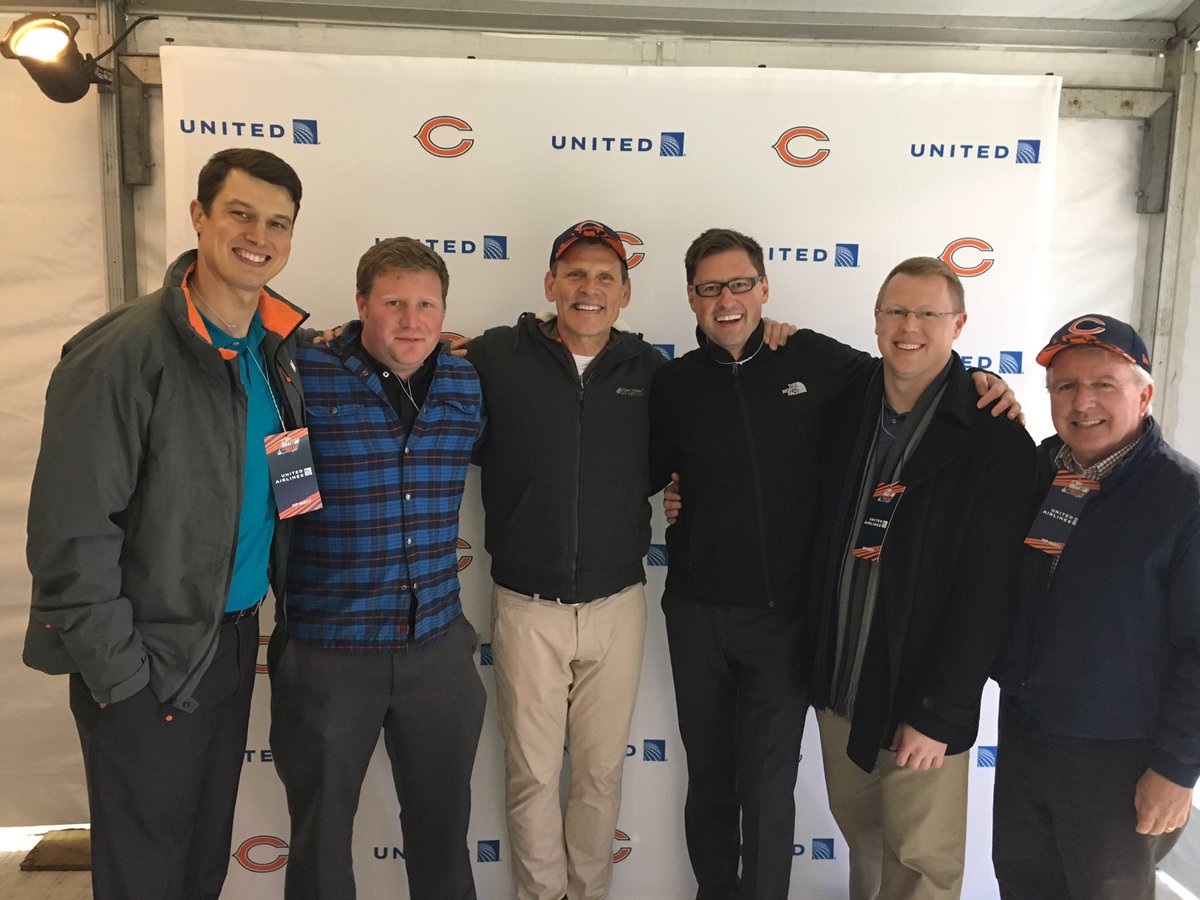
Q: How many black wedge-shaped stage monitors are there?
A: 0